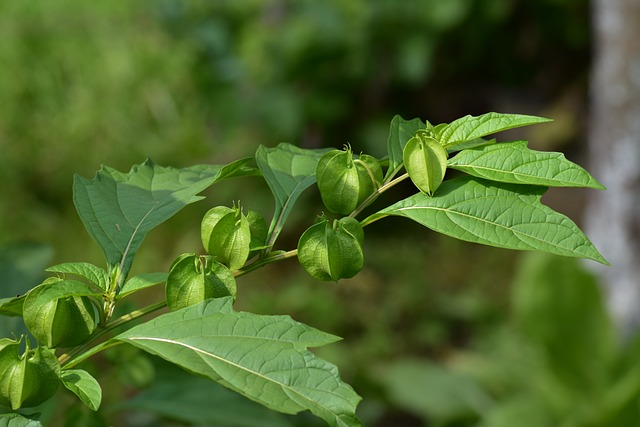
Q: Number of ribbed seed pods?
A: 7